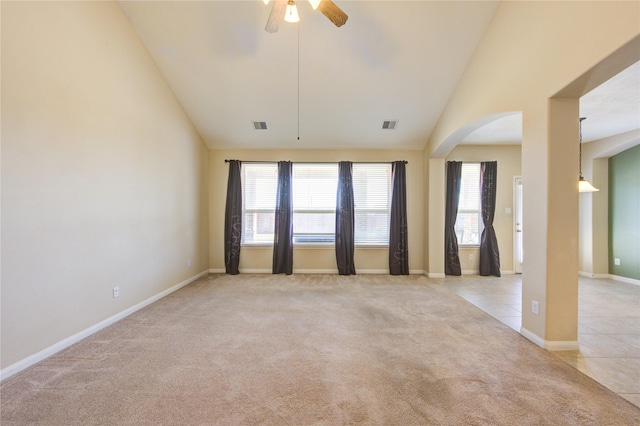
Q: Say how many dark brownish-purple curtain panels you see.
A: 6